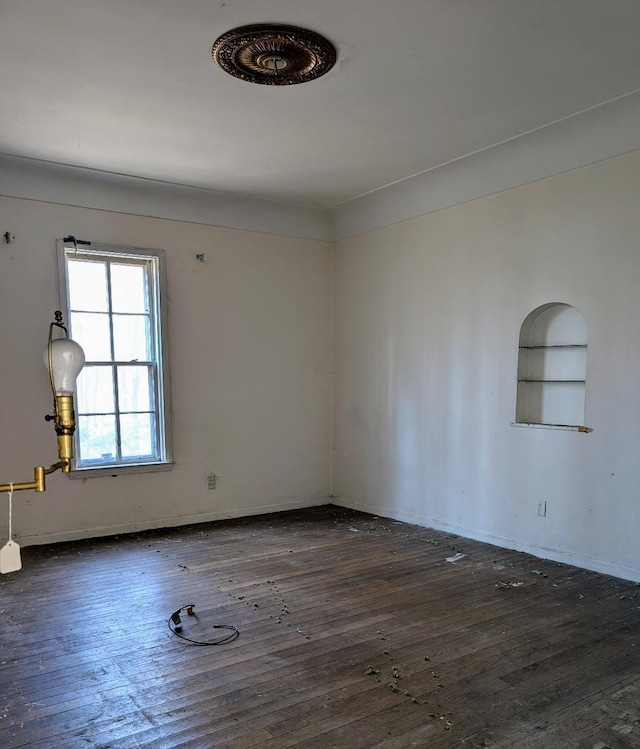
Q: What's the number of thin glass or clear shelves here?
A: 2